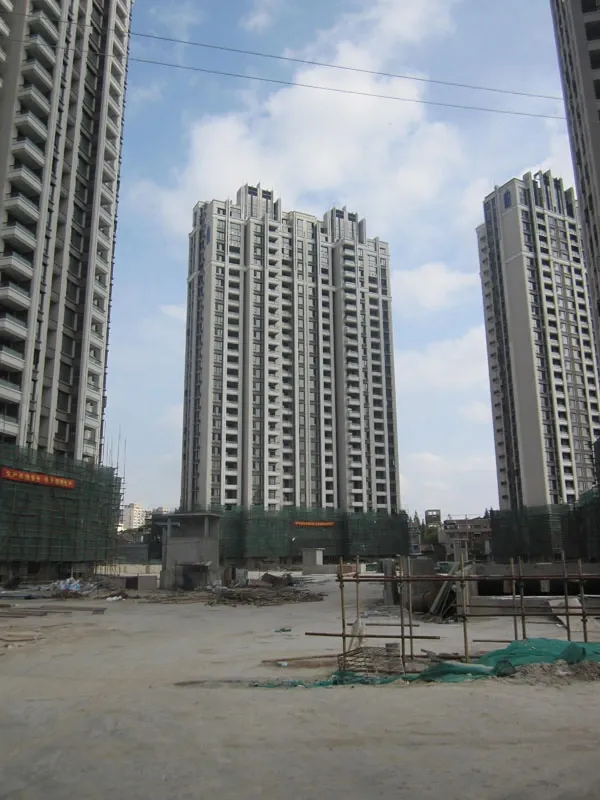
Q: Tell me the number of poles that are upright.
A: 9